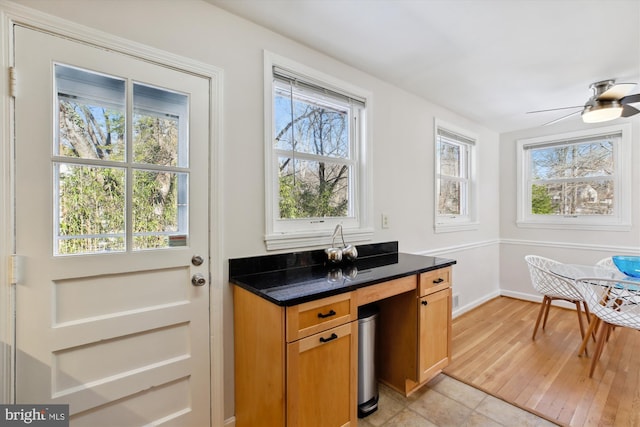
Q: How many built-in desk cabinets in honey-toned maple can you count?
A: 2